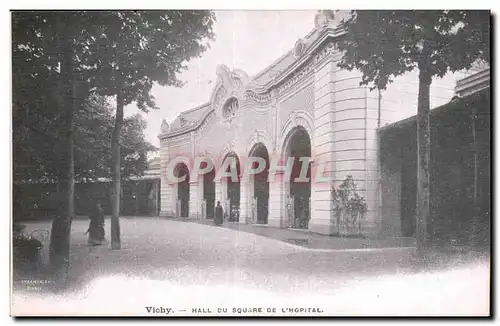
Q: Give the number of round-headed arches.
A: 5